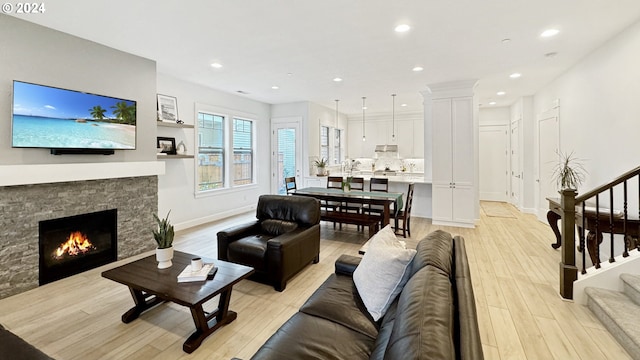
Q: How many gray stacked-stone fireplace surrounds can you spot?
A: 1